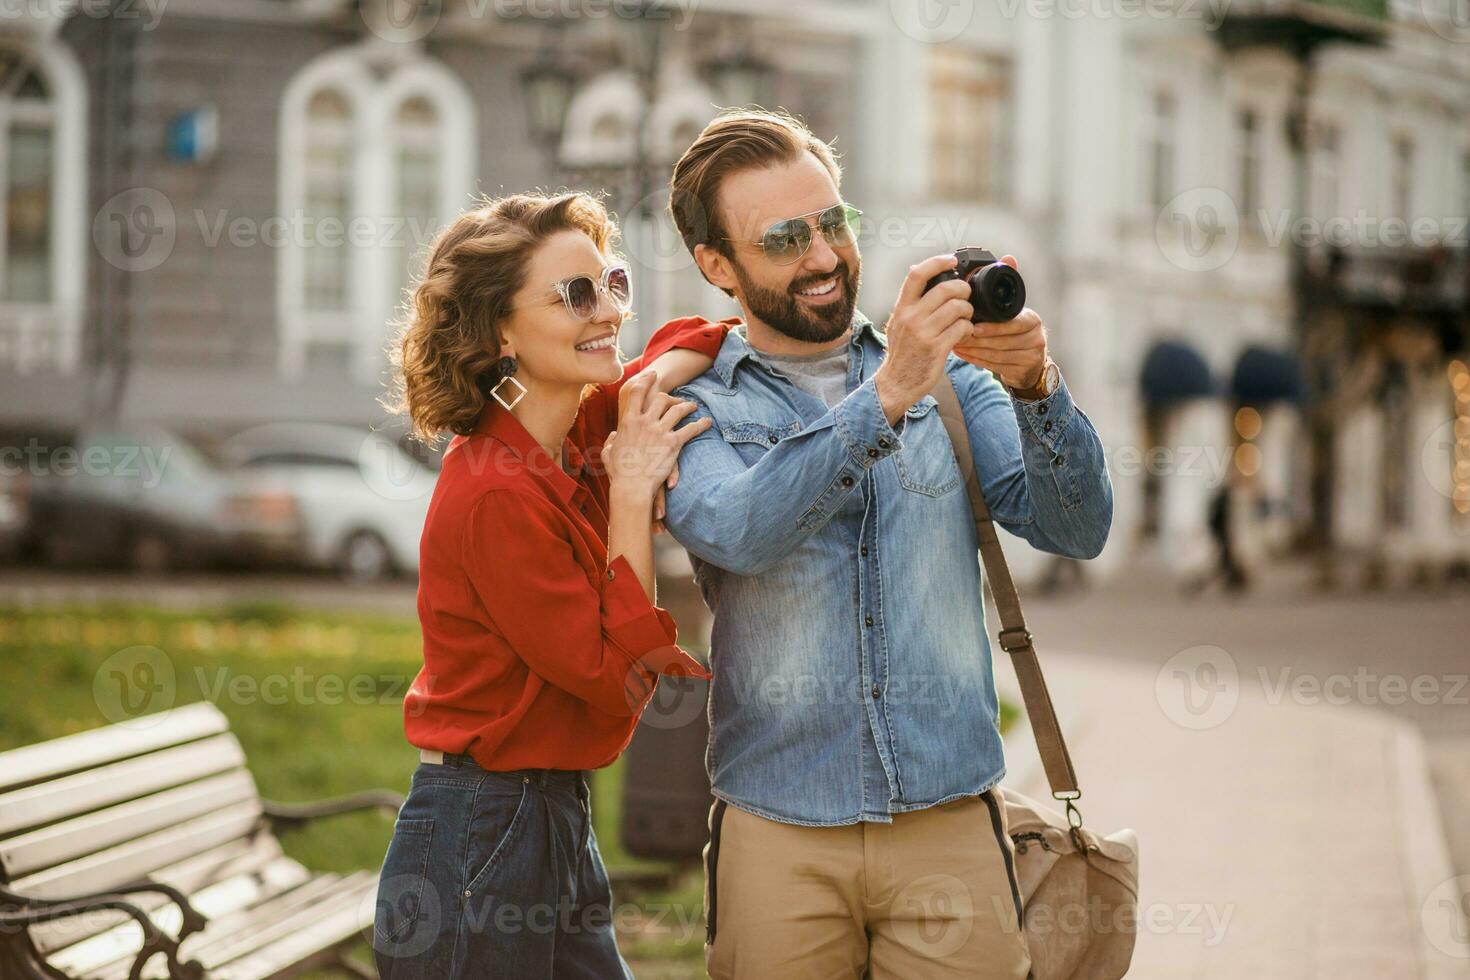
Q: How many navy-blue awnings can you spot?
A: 2